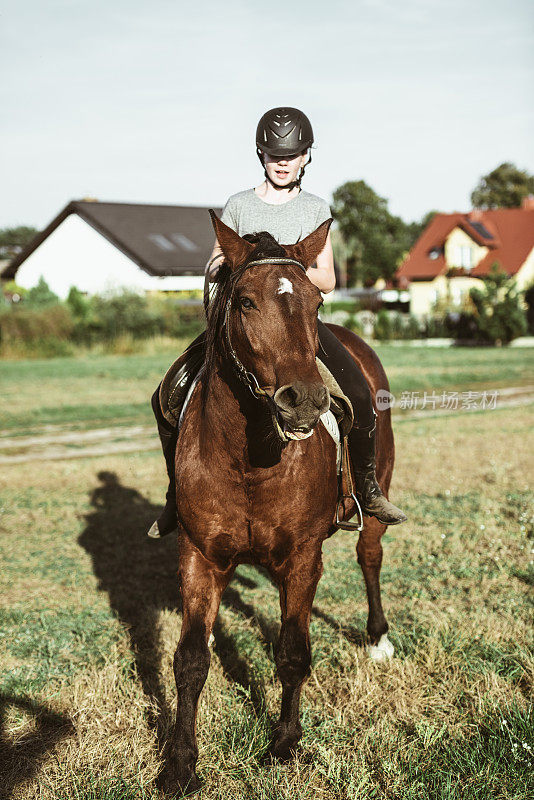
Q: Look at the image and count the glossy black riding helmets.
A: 1